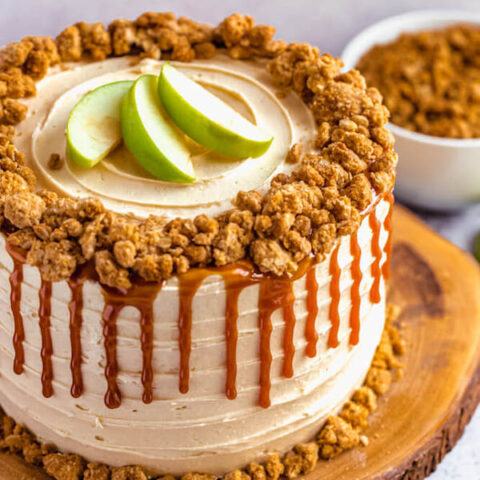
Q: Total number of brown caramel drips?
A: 14